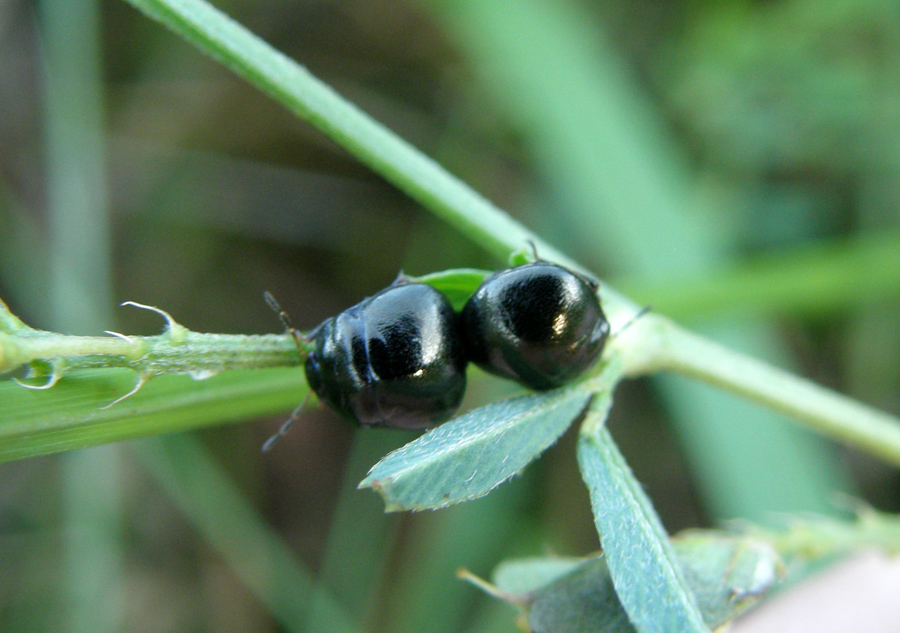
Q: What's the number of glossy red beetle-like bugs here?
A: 0